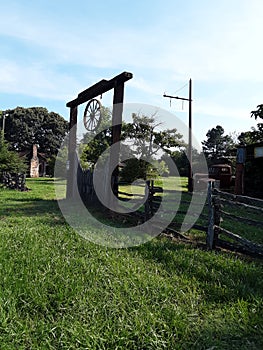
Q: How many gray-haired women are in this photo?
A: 0